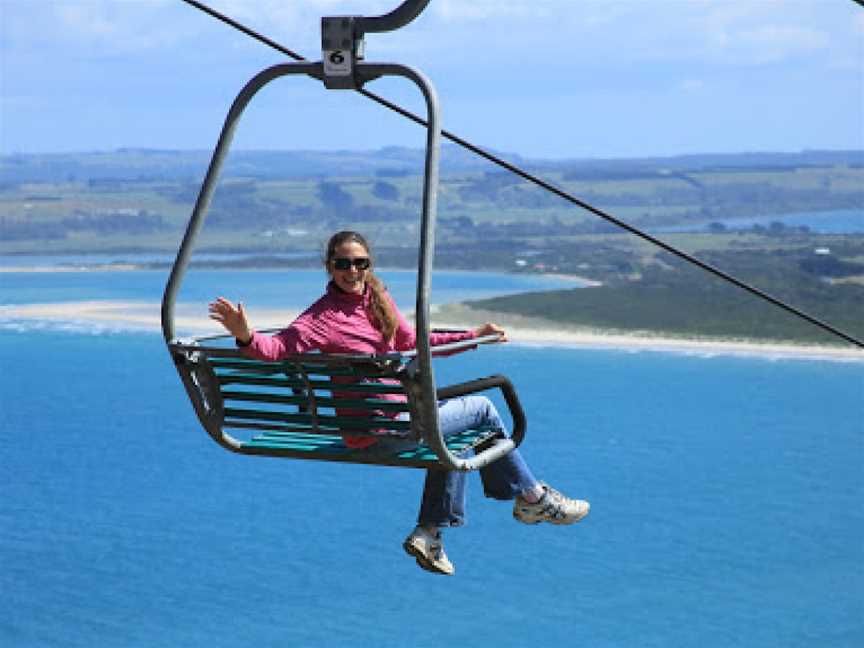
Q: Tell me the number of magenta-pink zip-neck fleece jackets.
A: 1